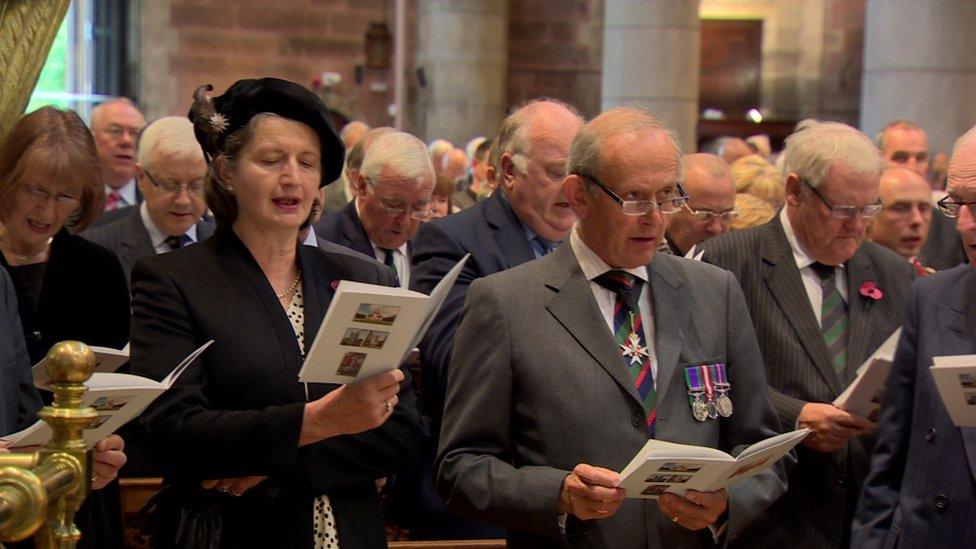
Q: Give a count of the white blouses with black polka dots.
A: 1